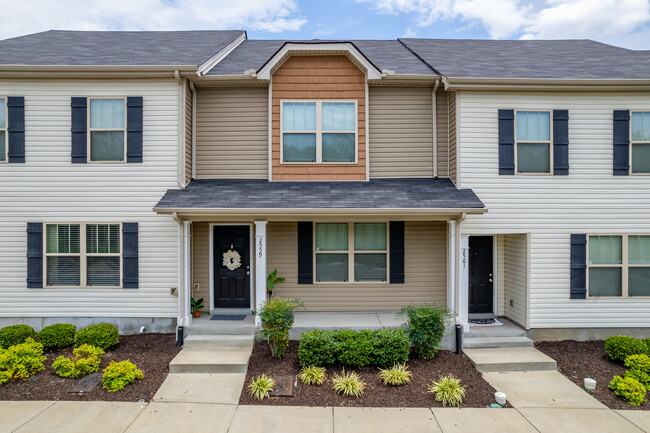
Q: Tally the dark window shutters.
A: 11